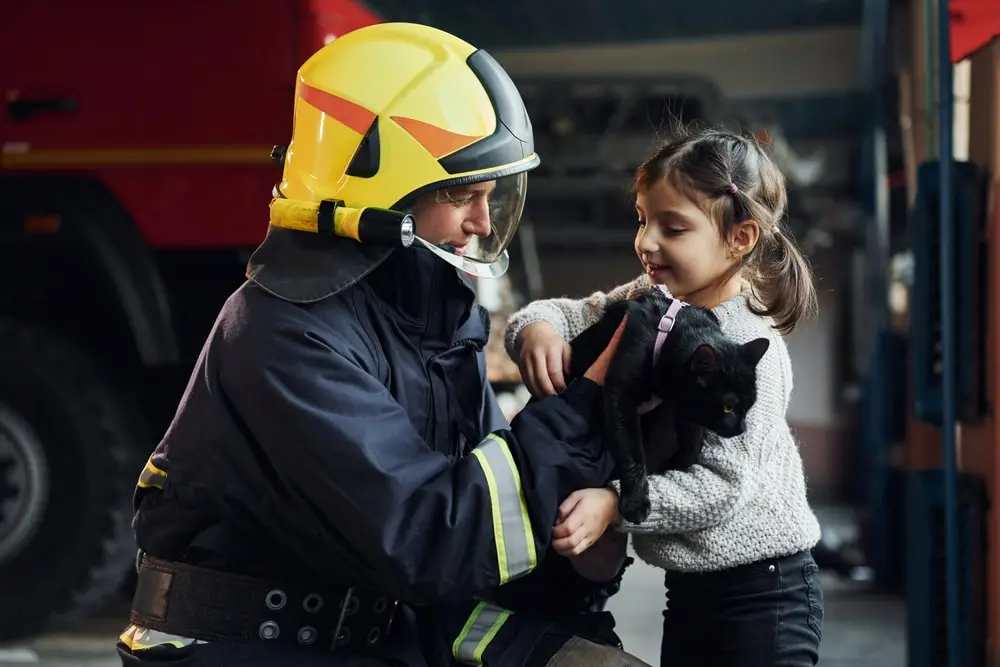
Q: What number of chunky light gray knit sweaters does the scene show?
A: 1